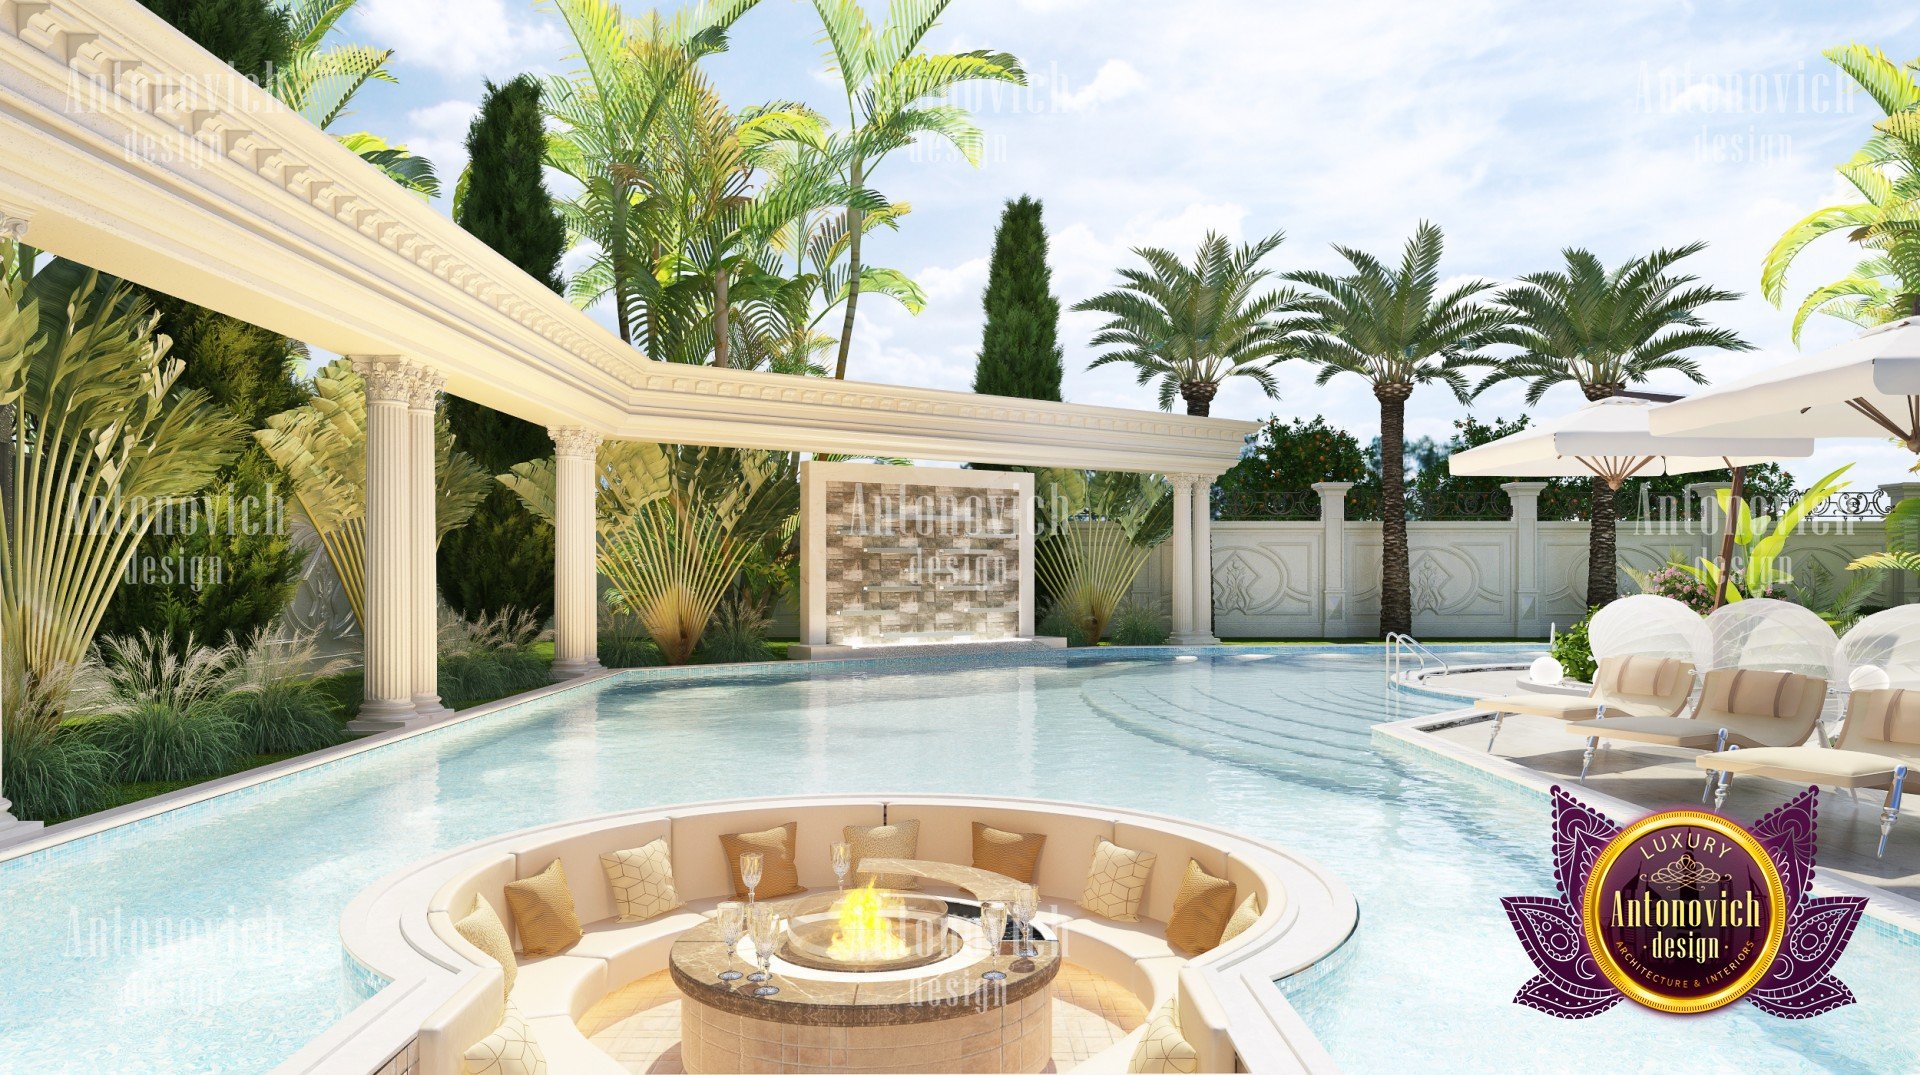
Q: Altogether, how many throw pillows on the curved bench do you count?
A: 11